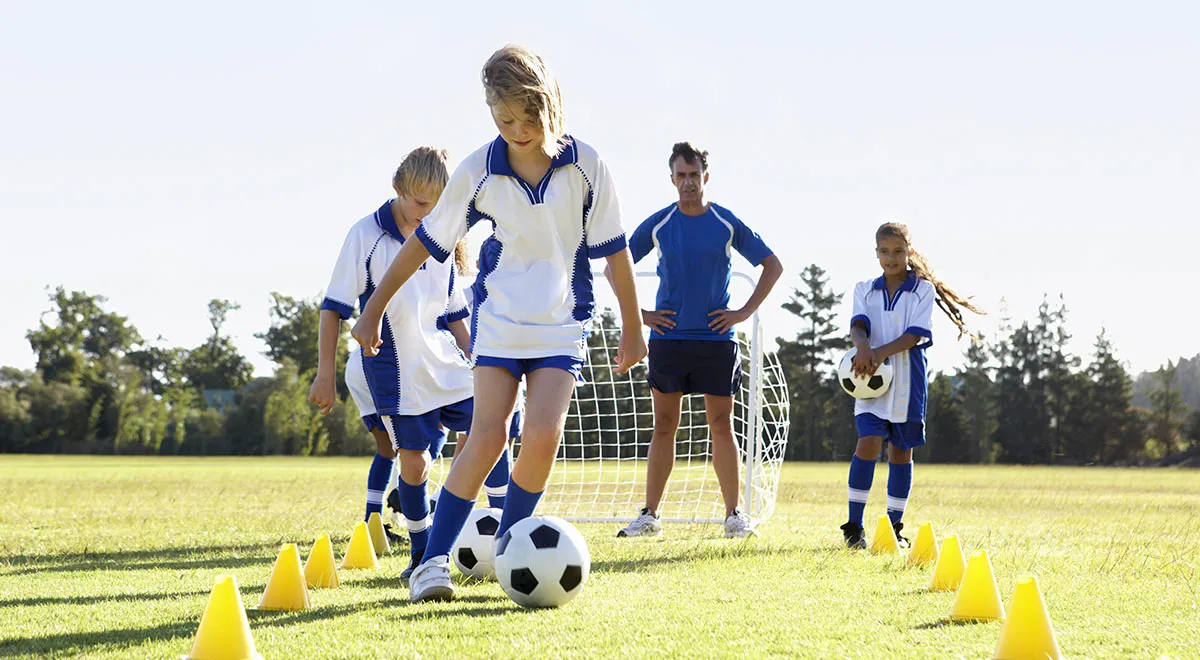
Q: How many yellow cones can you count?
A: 10